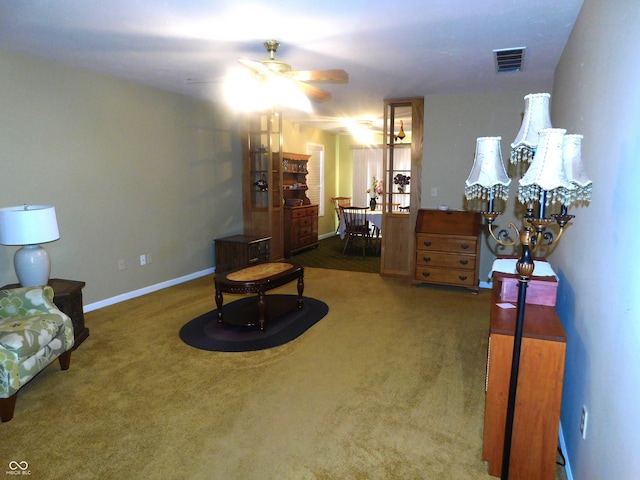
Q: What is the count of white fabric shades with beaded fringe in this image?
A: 4